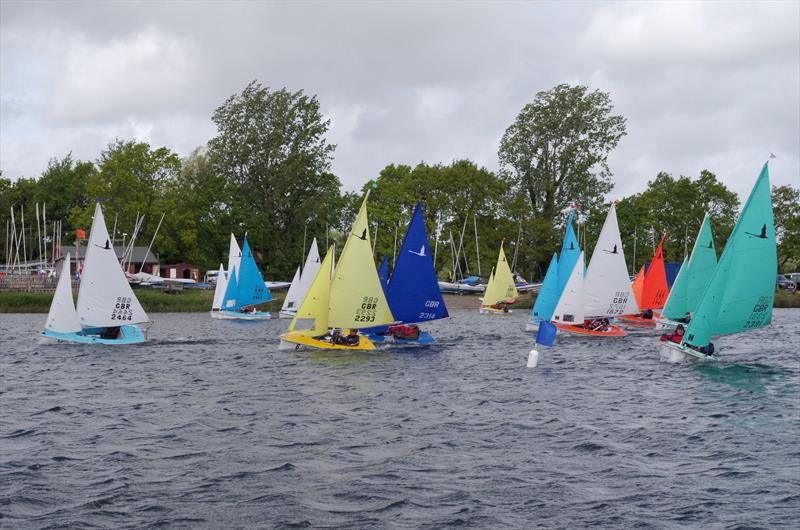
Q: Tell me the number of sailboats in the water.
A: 12